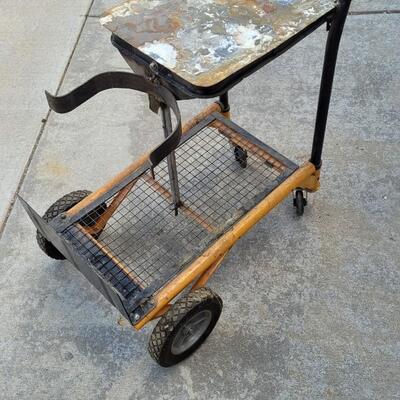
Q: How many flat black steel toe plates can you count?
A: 1